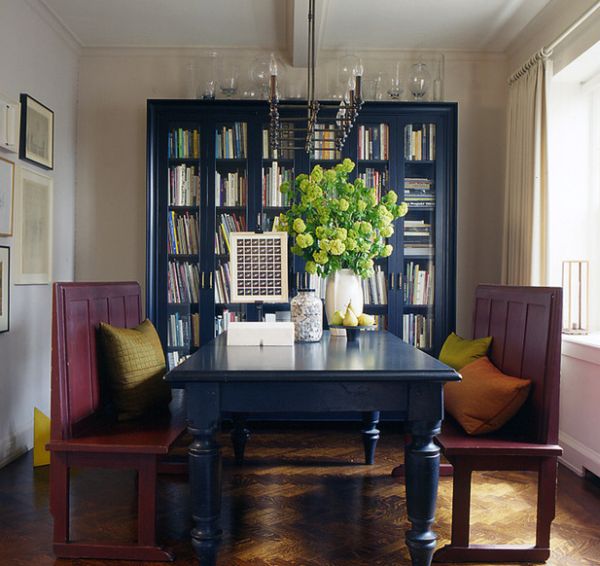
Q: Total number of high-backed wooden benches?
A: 2